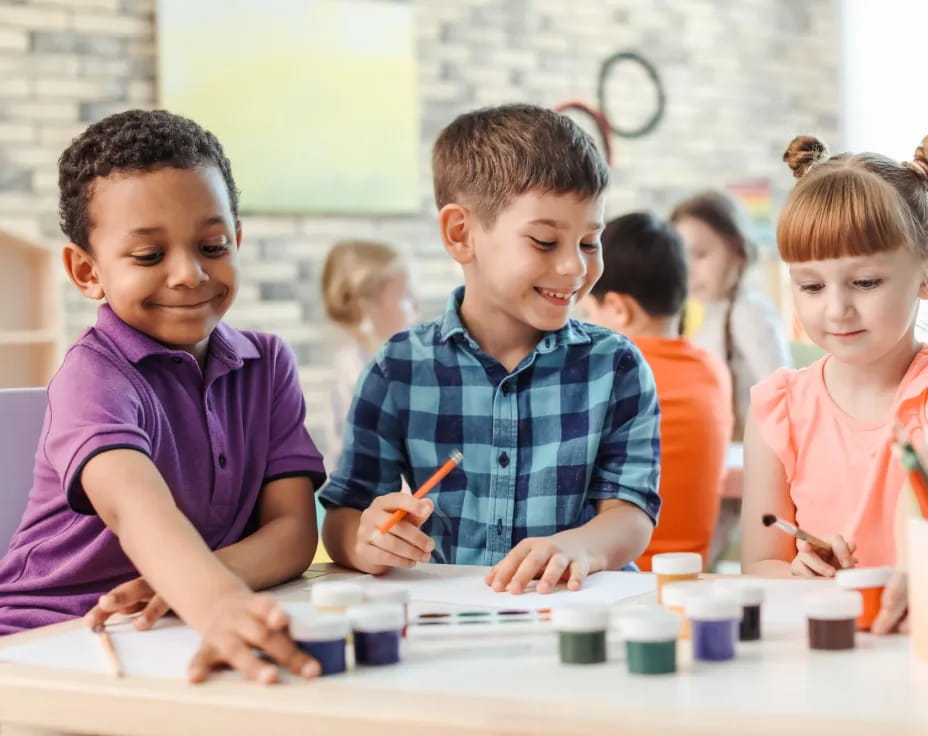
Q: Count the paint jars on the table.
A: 12